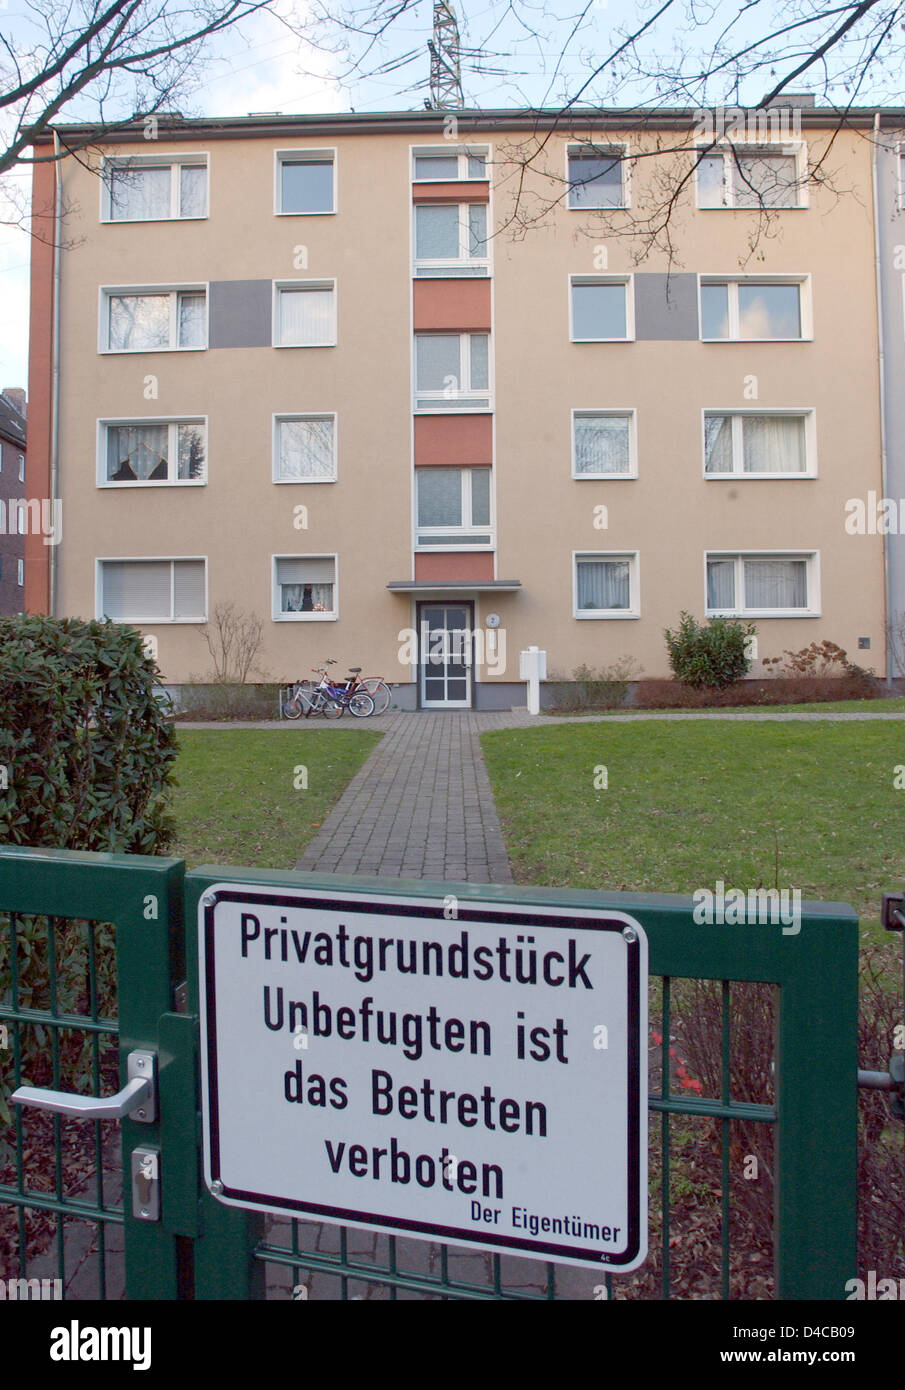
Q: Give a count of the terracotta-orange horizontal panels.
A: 4